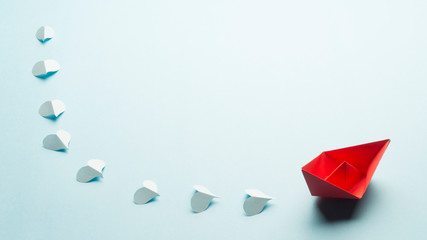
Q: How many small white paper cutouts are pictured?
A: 8